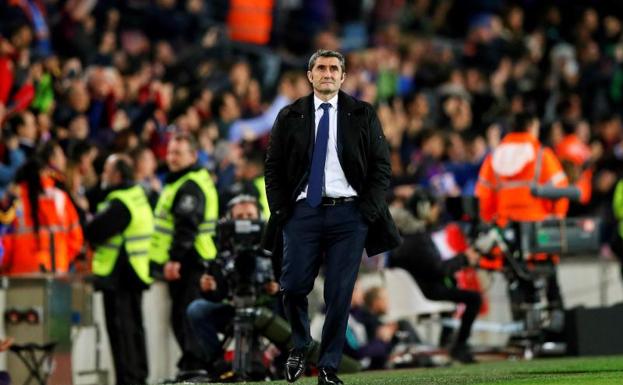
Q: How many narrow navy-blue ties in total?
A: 1